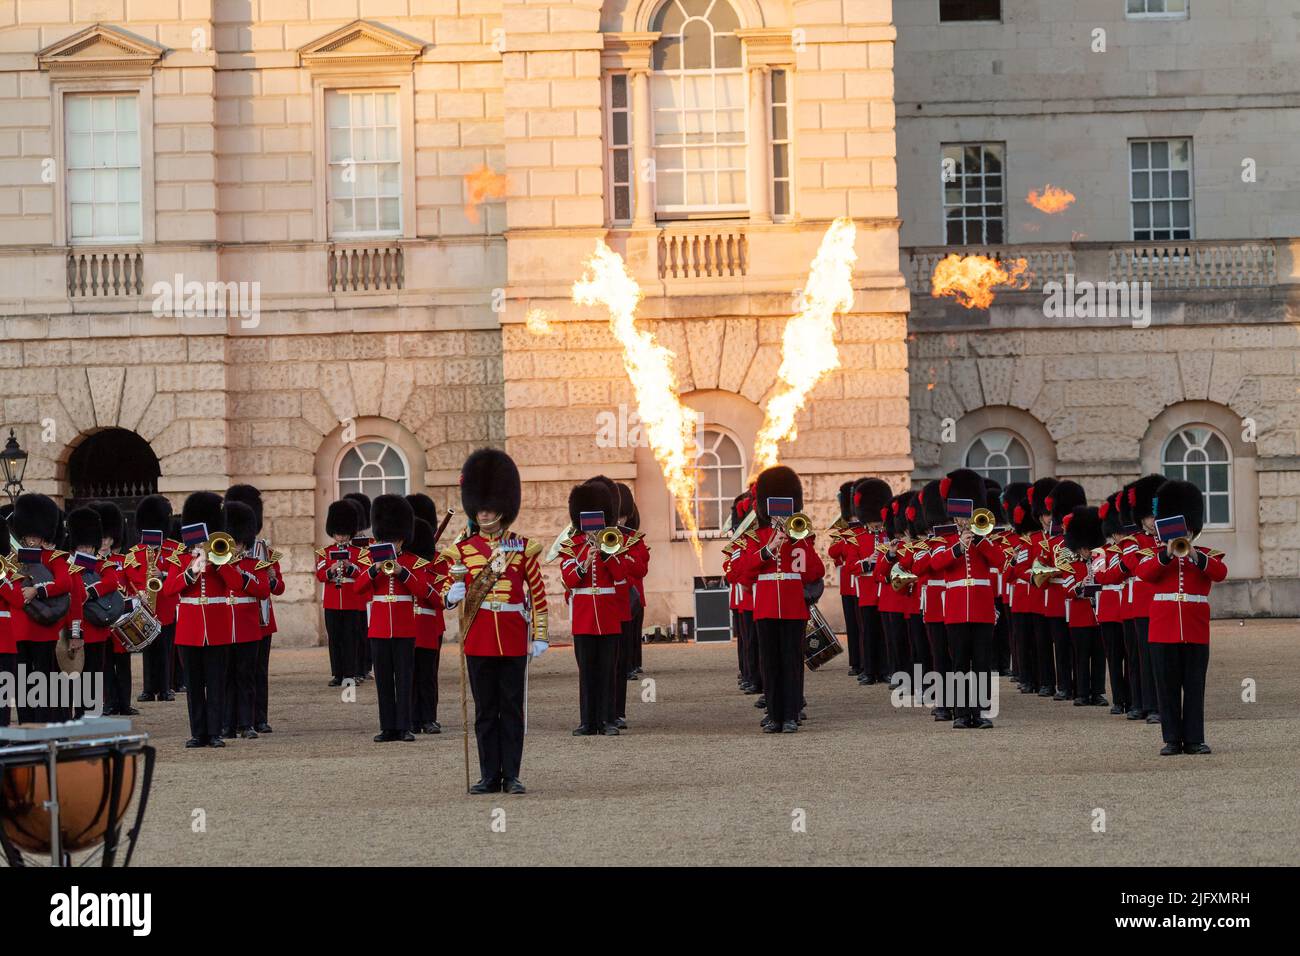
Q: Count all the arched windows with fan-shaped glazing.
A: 5